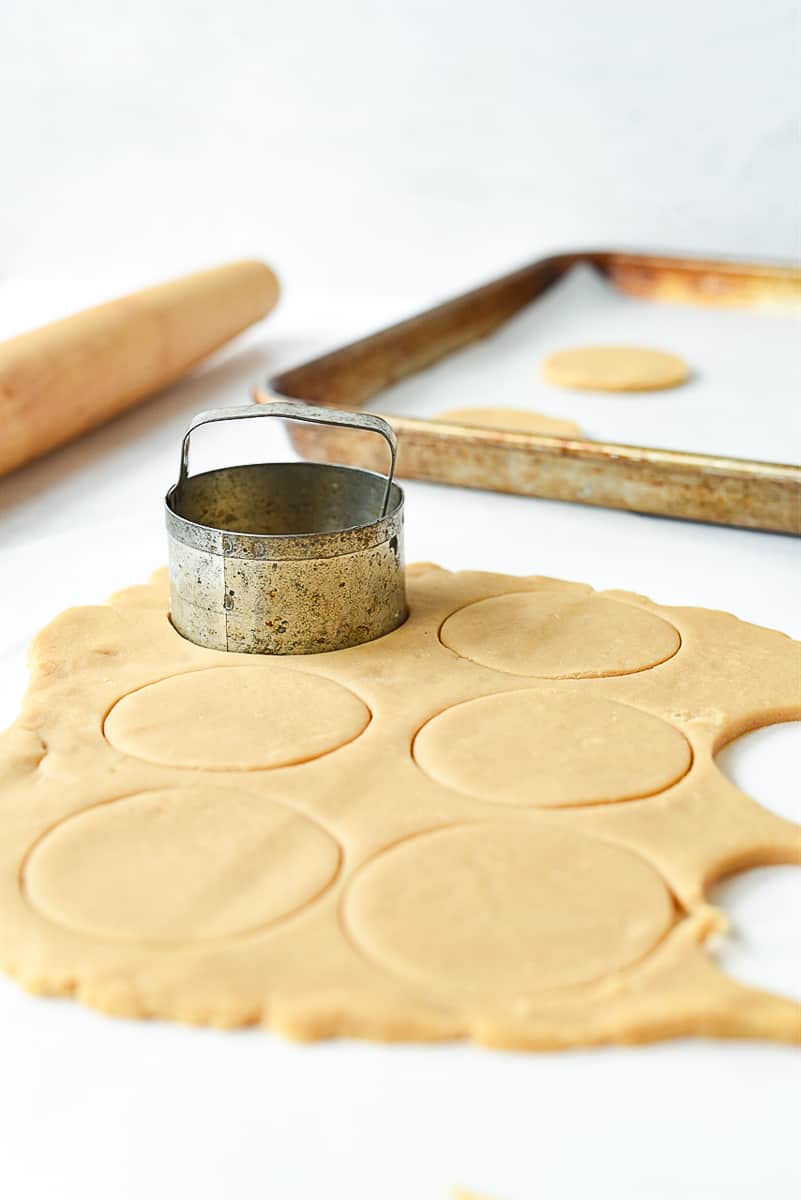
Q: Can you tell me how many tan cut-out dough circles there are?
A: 7